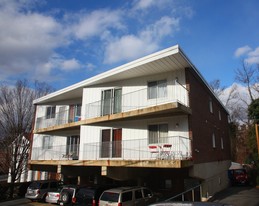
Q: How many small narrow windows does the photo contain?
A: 4